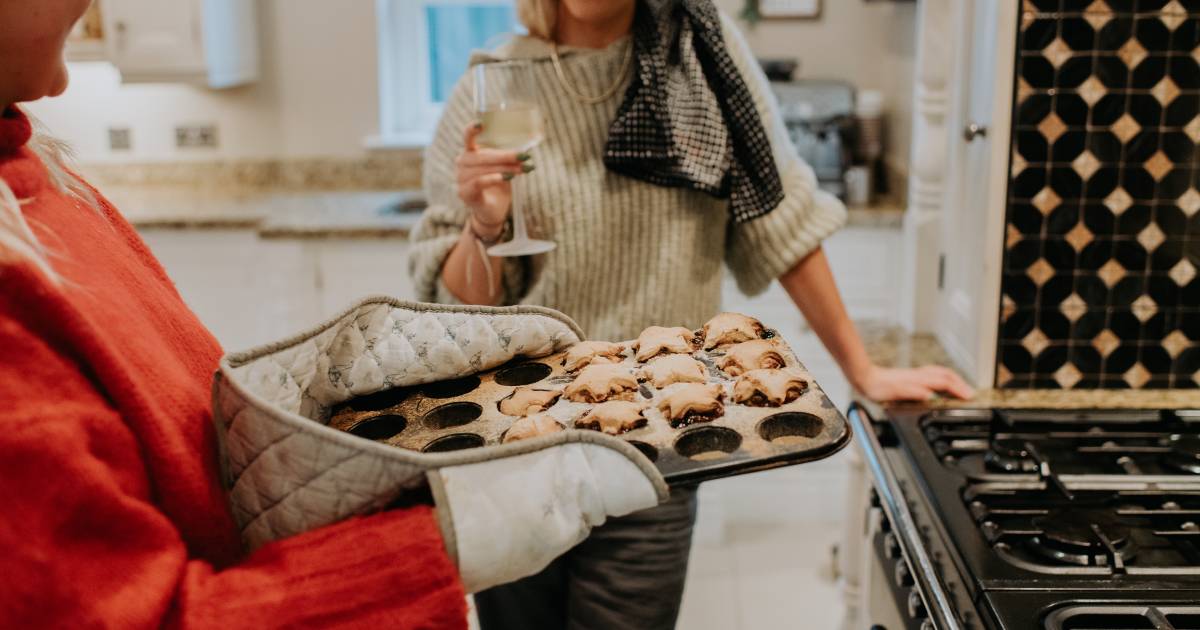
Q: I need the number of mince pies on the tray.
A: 11